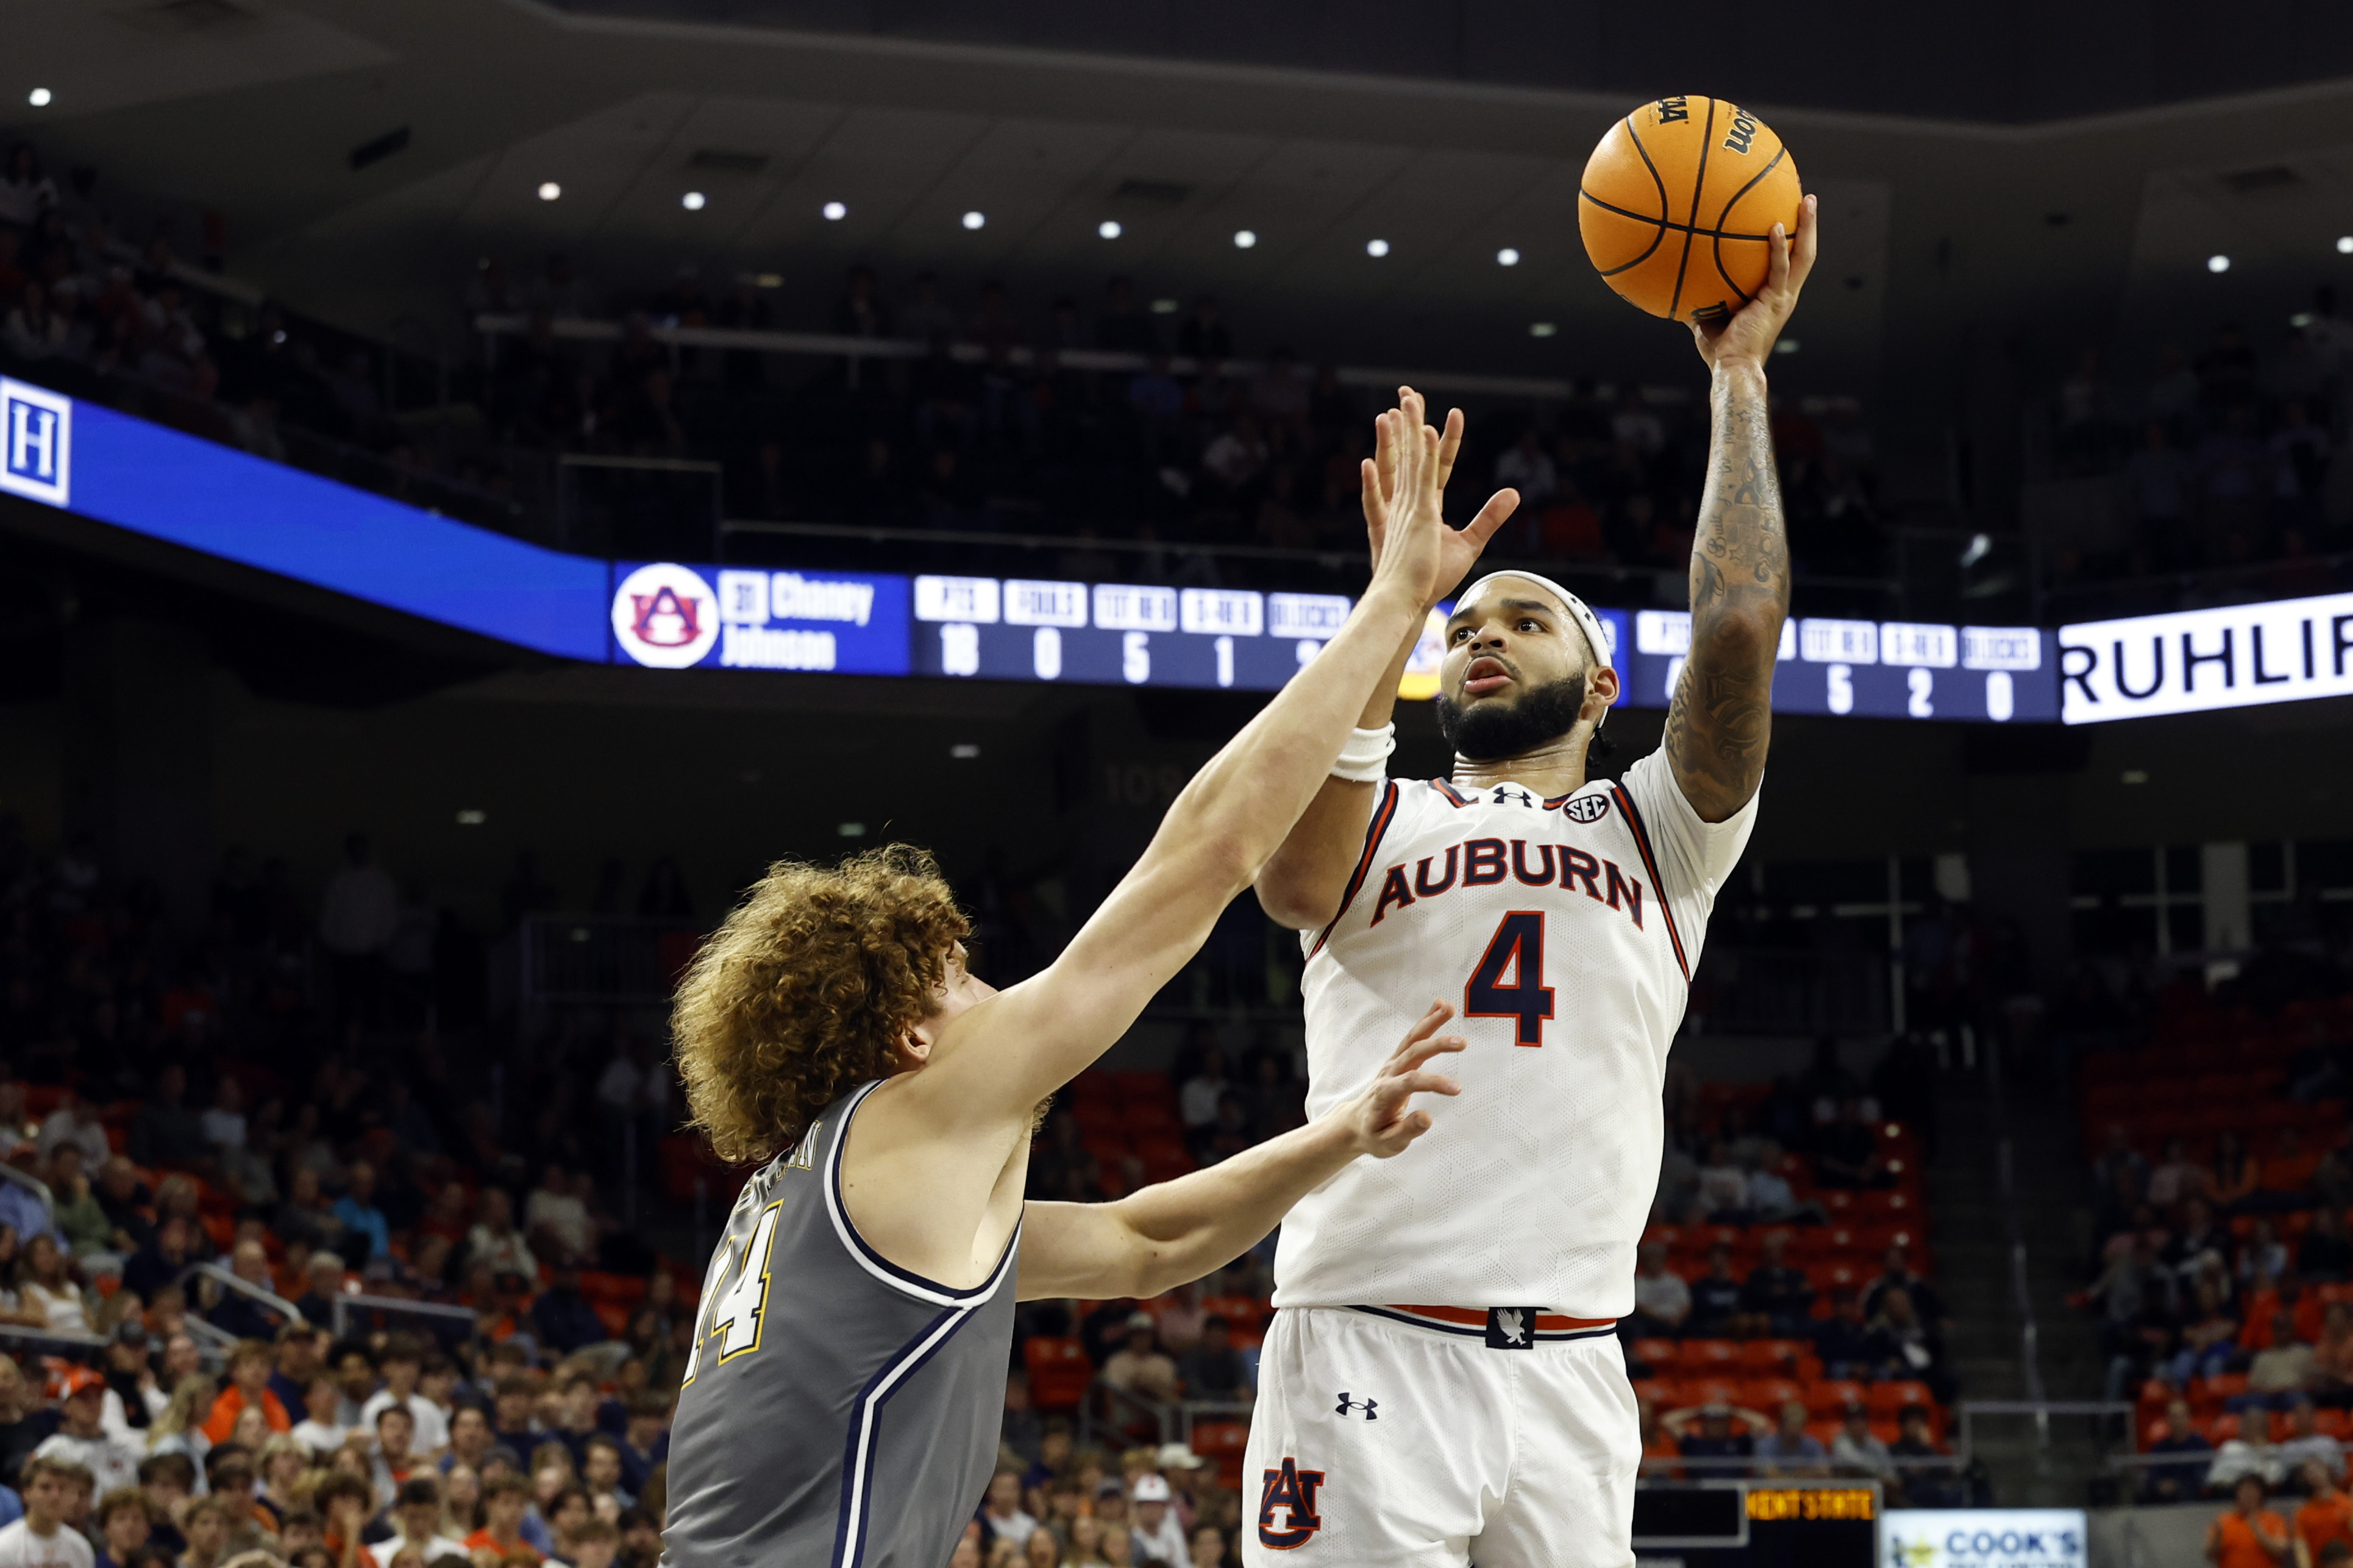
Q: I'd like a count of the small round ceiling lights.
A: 11